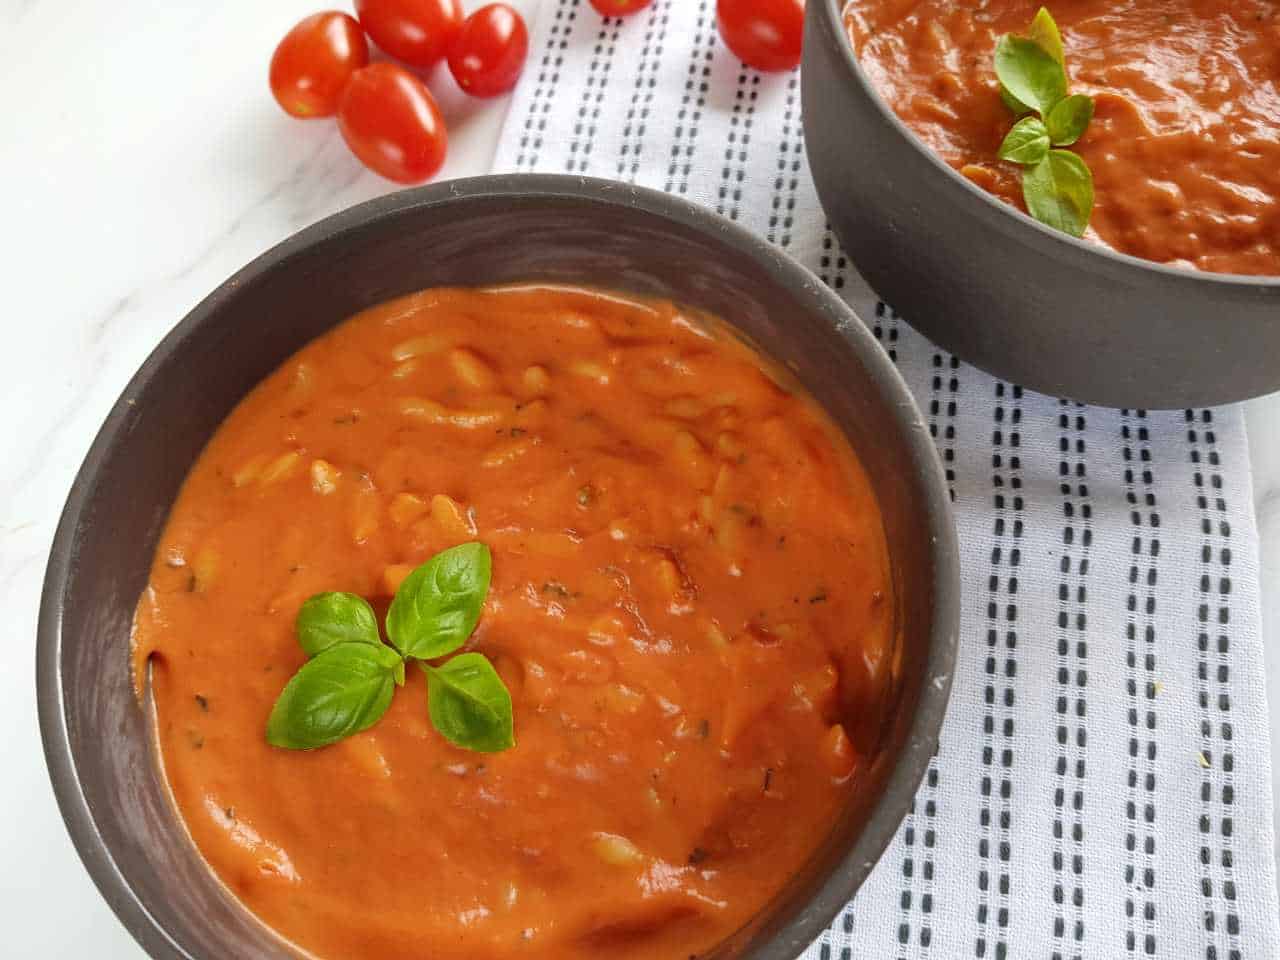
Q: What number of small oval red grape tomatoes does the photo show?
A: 6